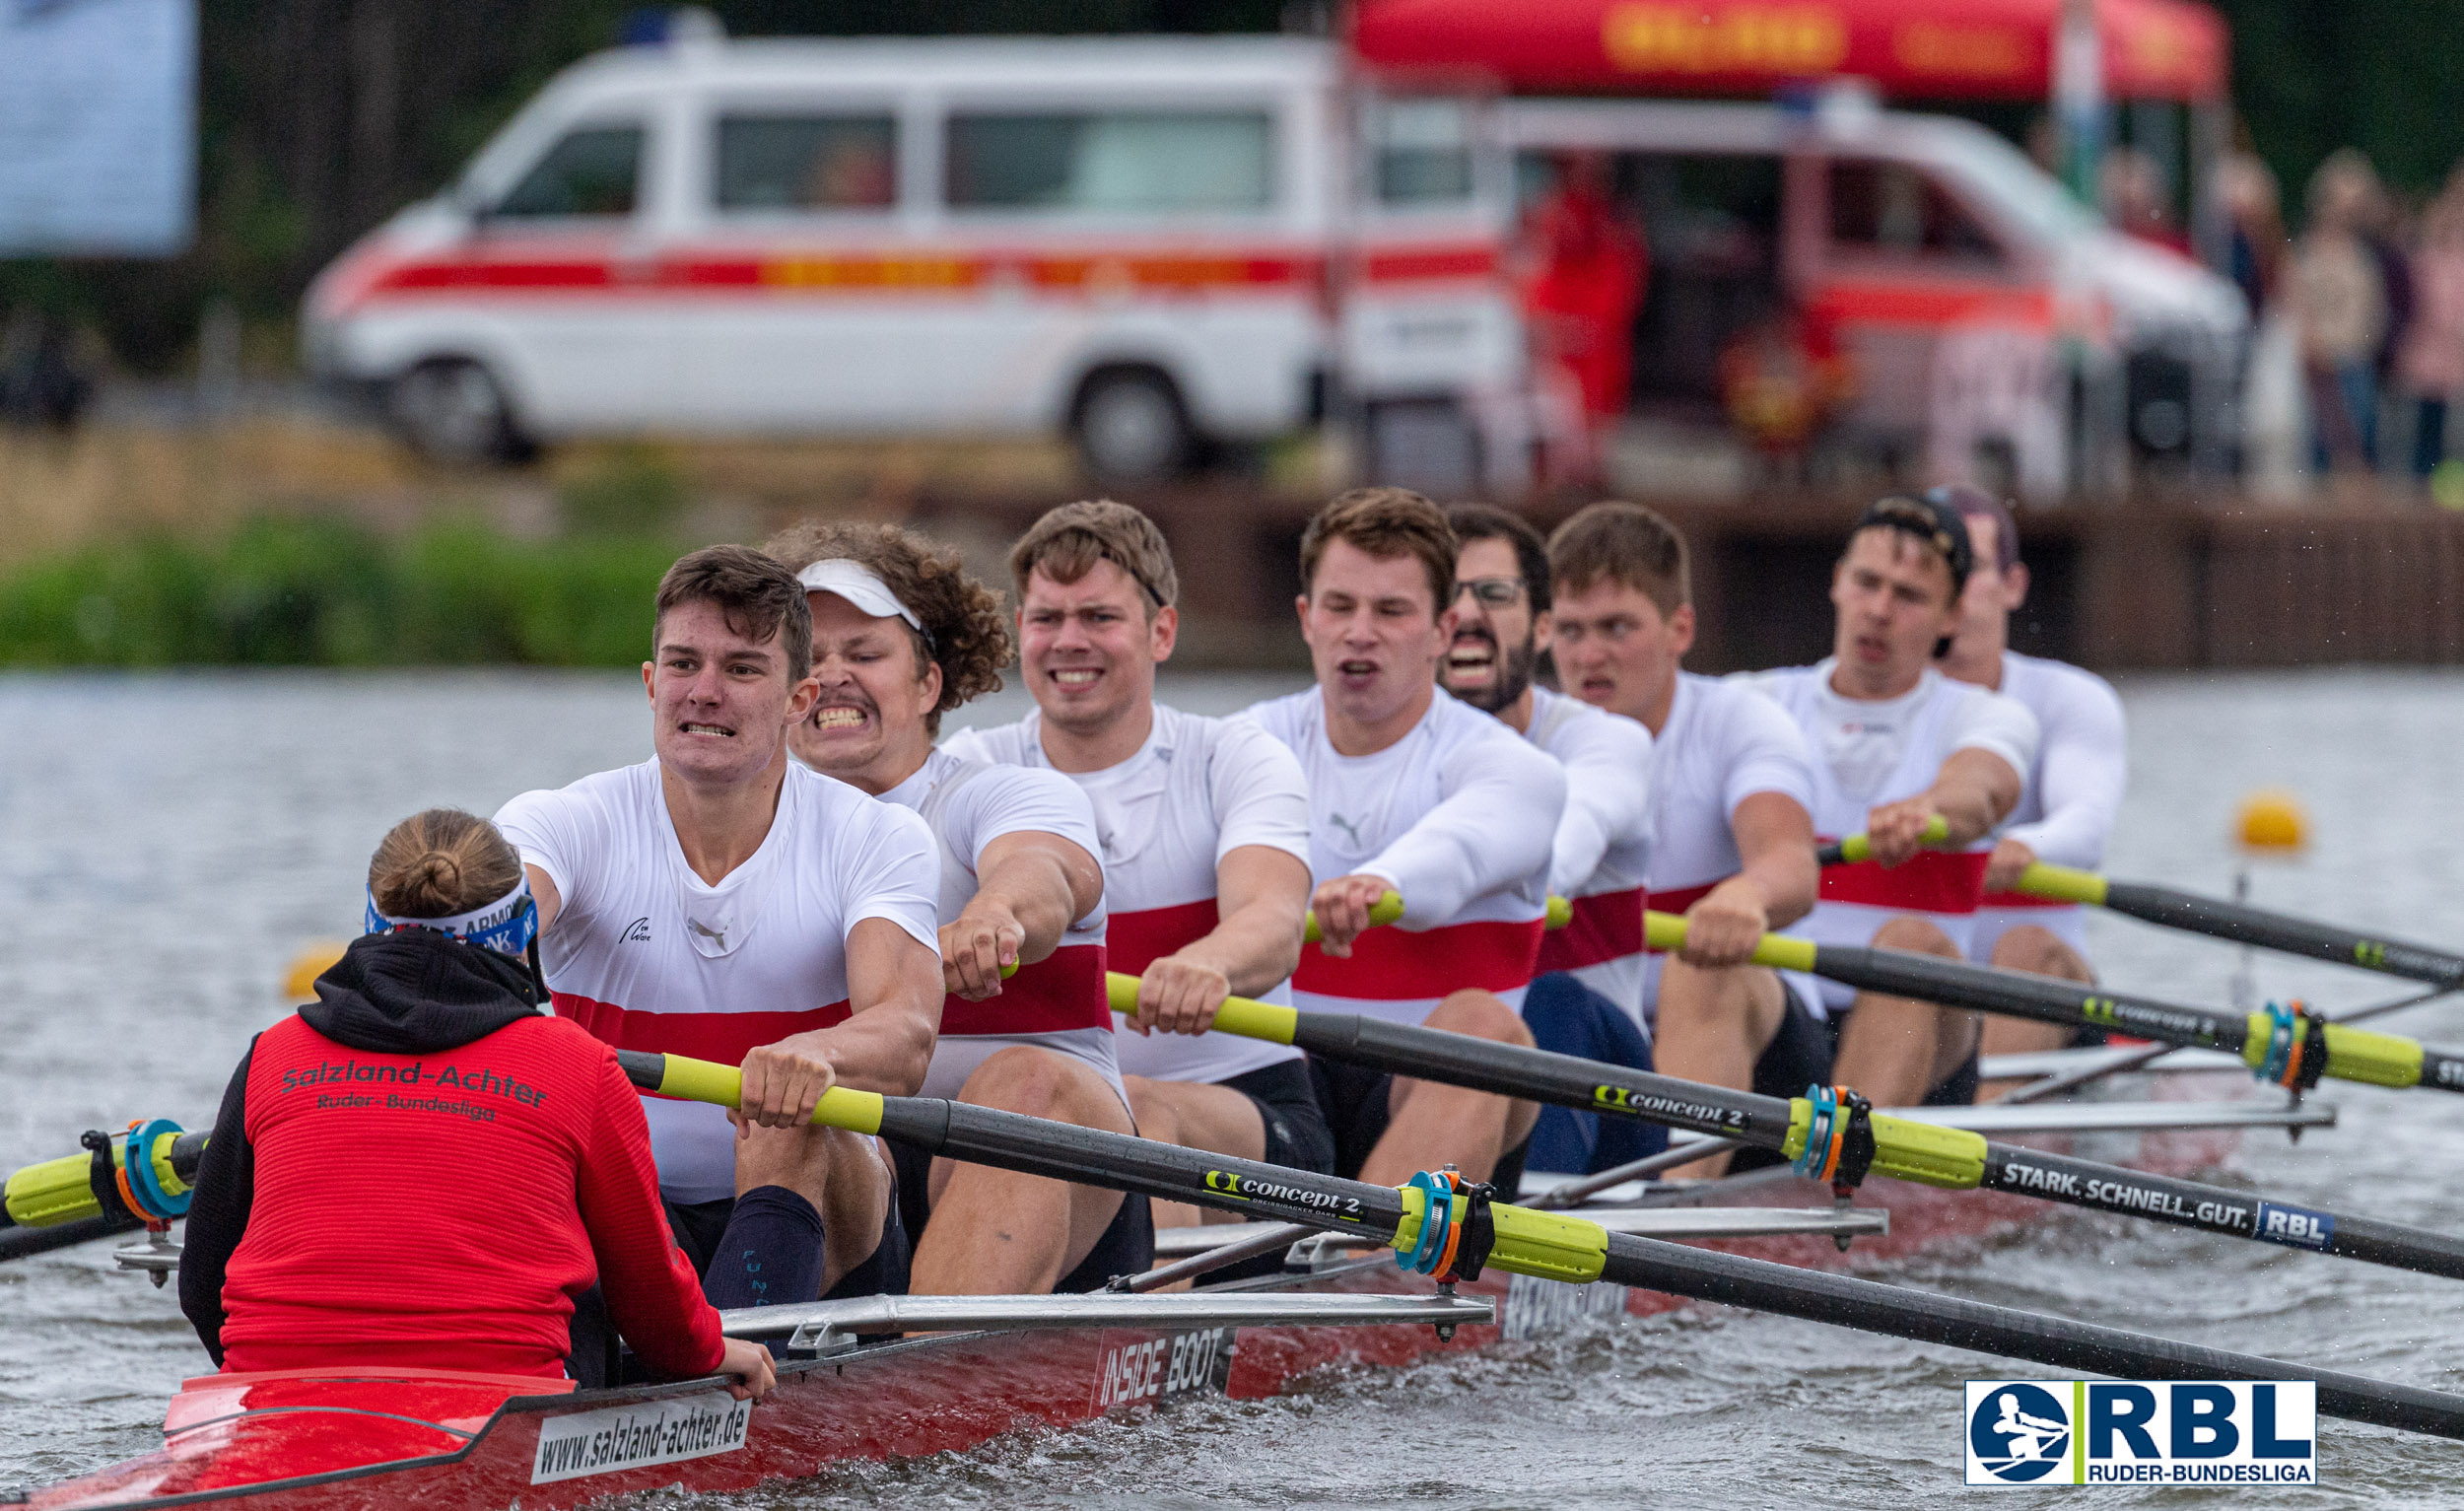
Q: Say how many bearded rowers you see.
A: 1